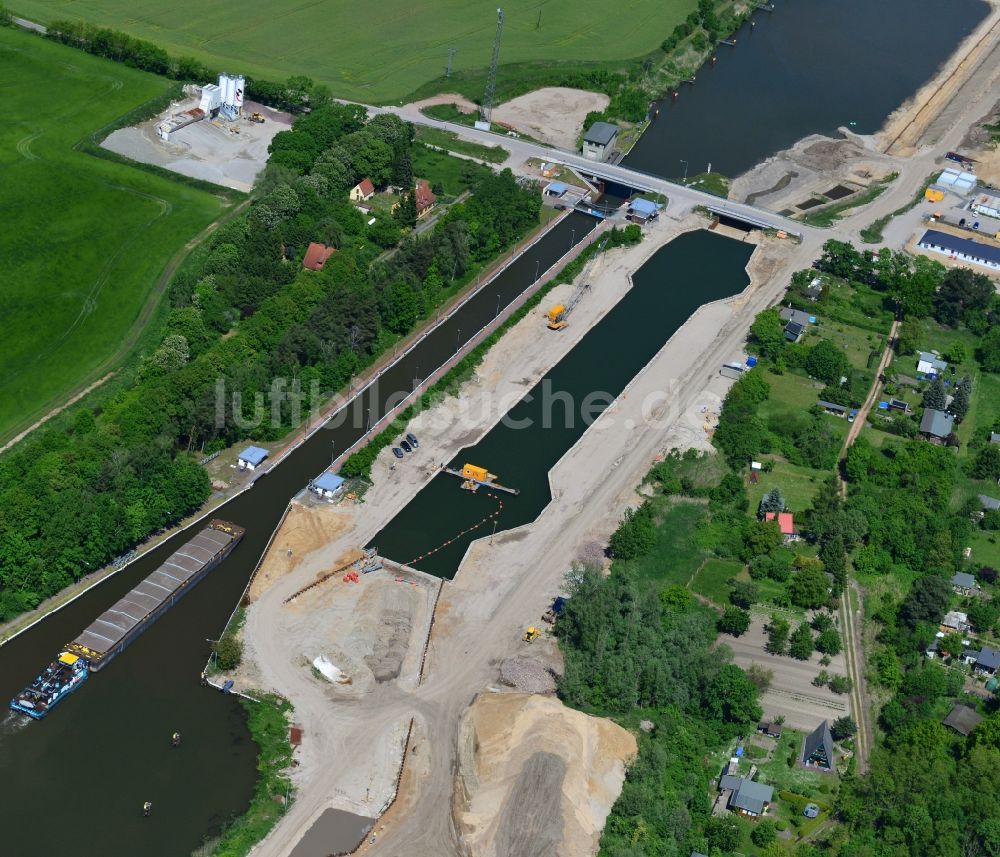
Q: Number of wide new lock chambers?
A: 1